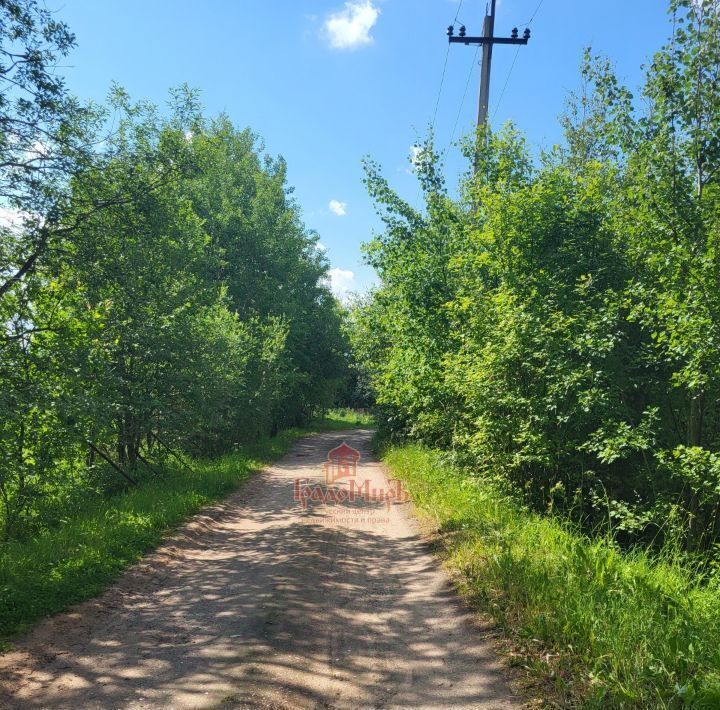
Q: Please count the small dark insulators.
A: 4